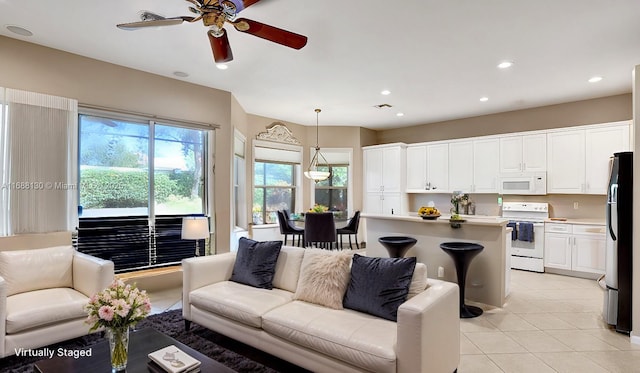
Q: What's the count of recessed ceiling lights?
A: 6